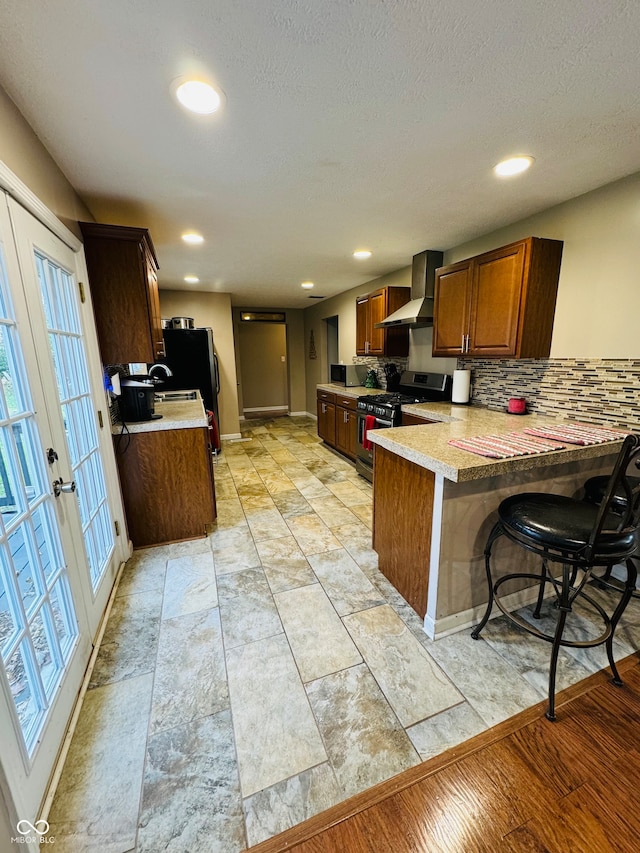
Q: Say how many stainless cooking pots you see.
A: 2